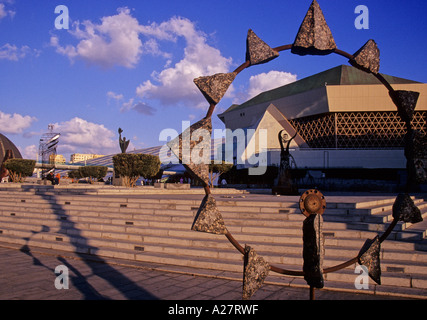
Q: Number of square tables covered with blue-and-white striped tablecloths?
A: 0